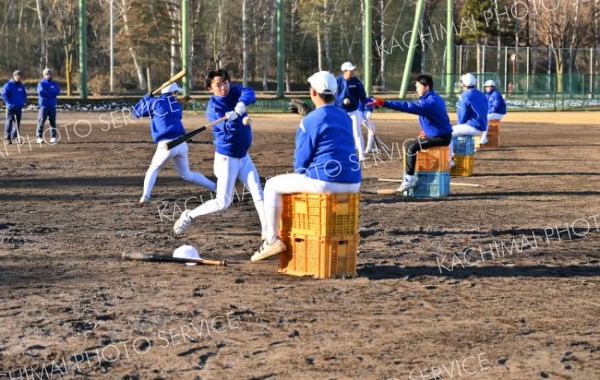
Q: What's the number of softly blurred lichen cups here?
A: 0